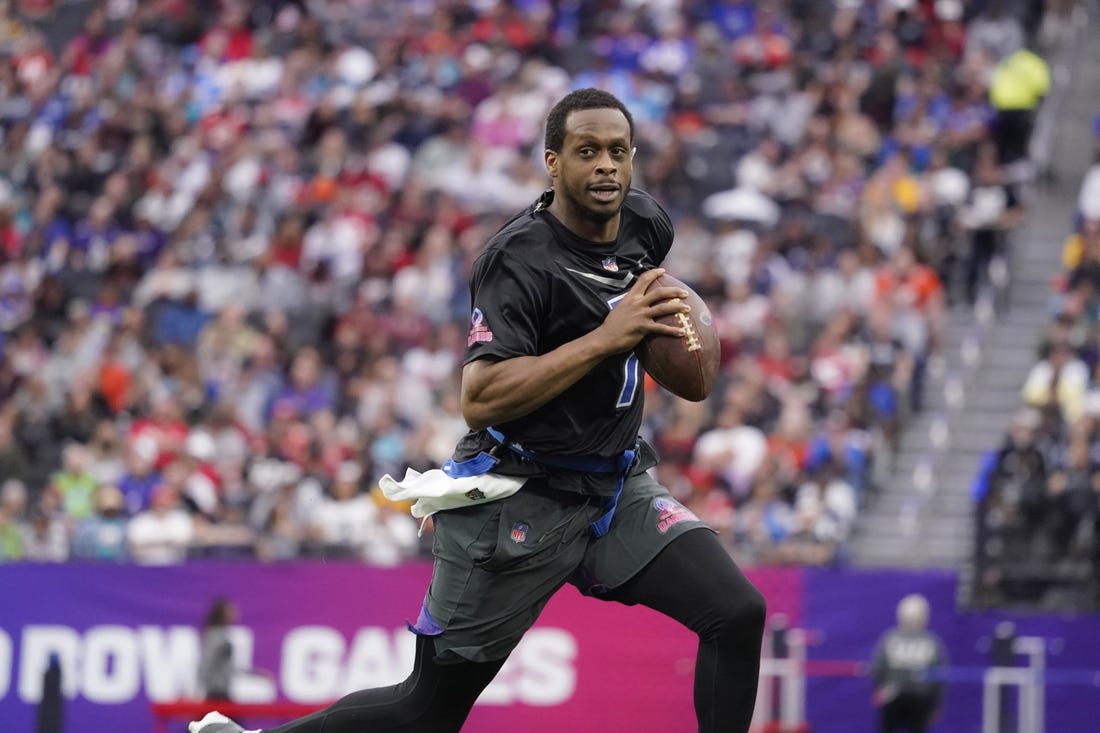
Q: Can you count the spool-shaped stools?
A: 0